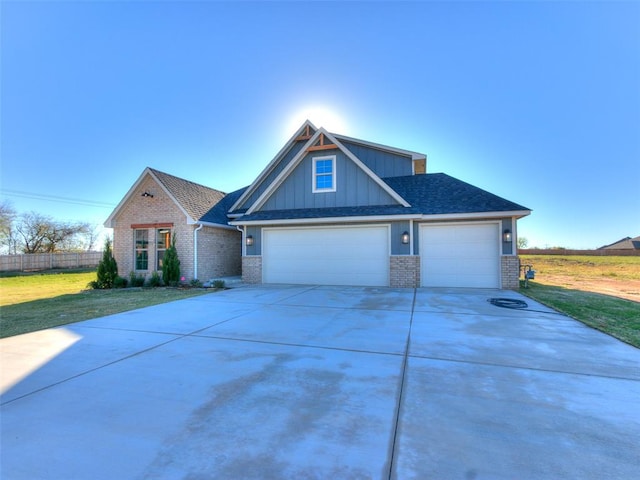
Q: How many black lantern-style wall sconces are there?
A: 3